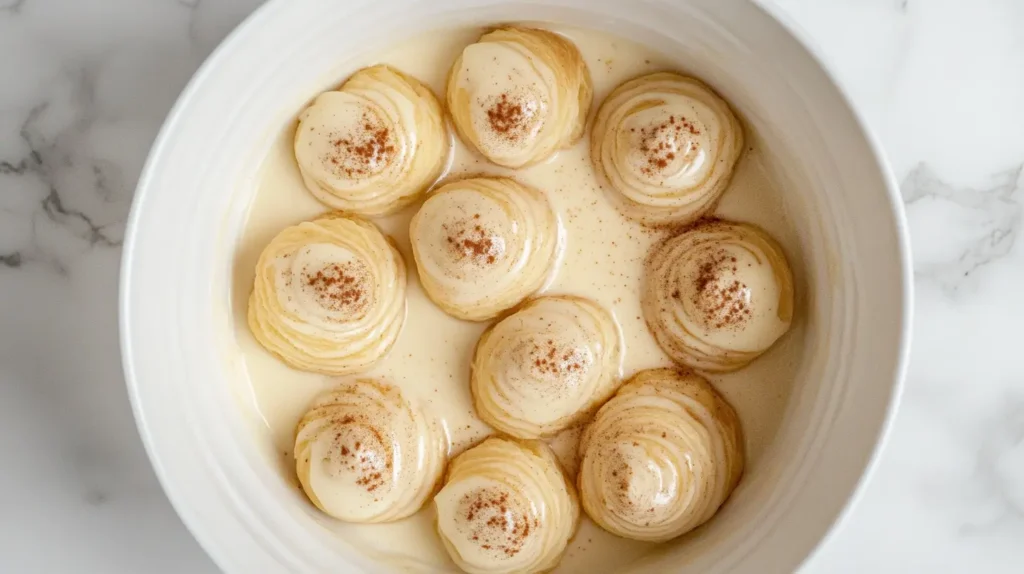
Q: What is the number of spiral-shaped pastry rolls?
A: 10